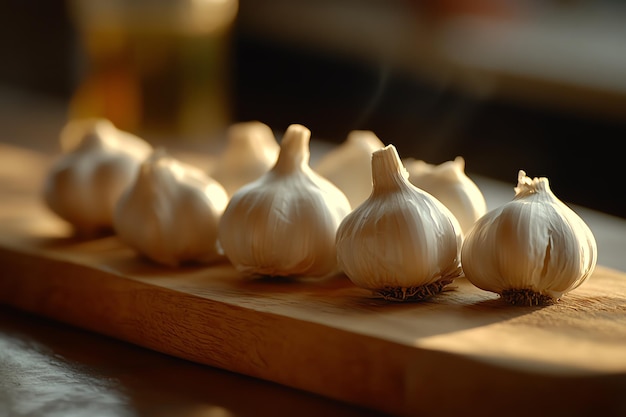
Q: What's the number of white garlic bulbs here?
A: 8